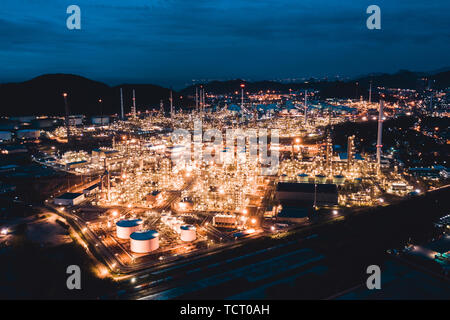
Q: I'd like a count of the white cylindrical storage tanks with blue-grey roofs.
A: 3